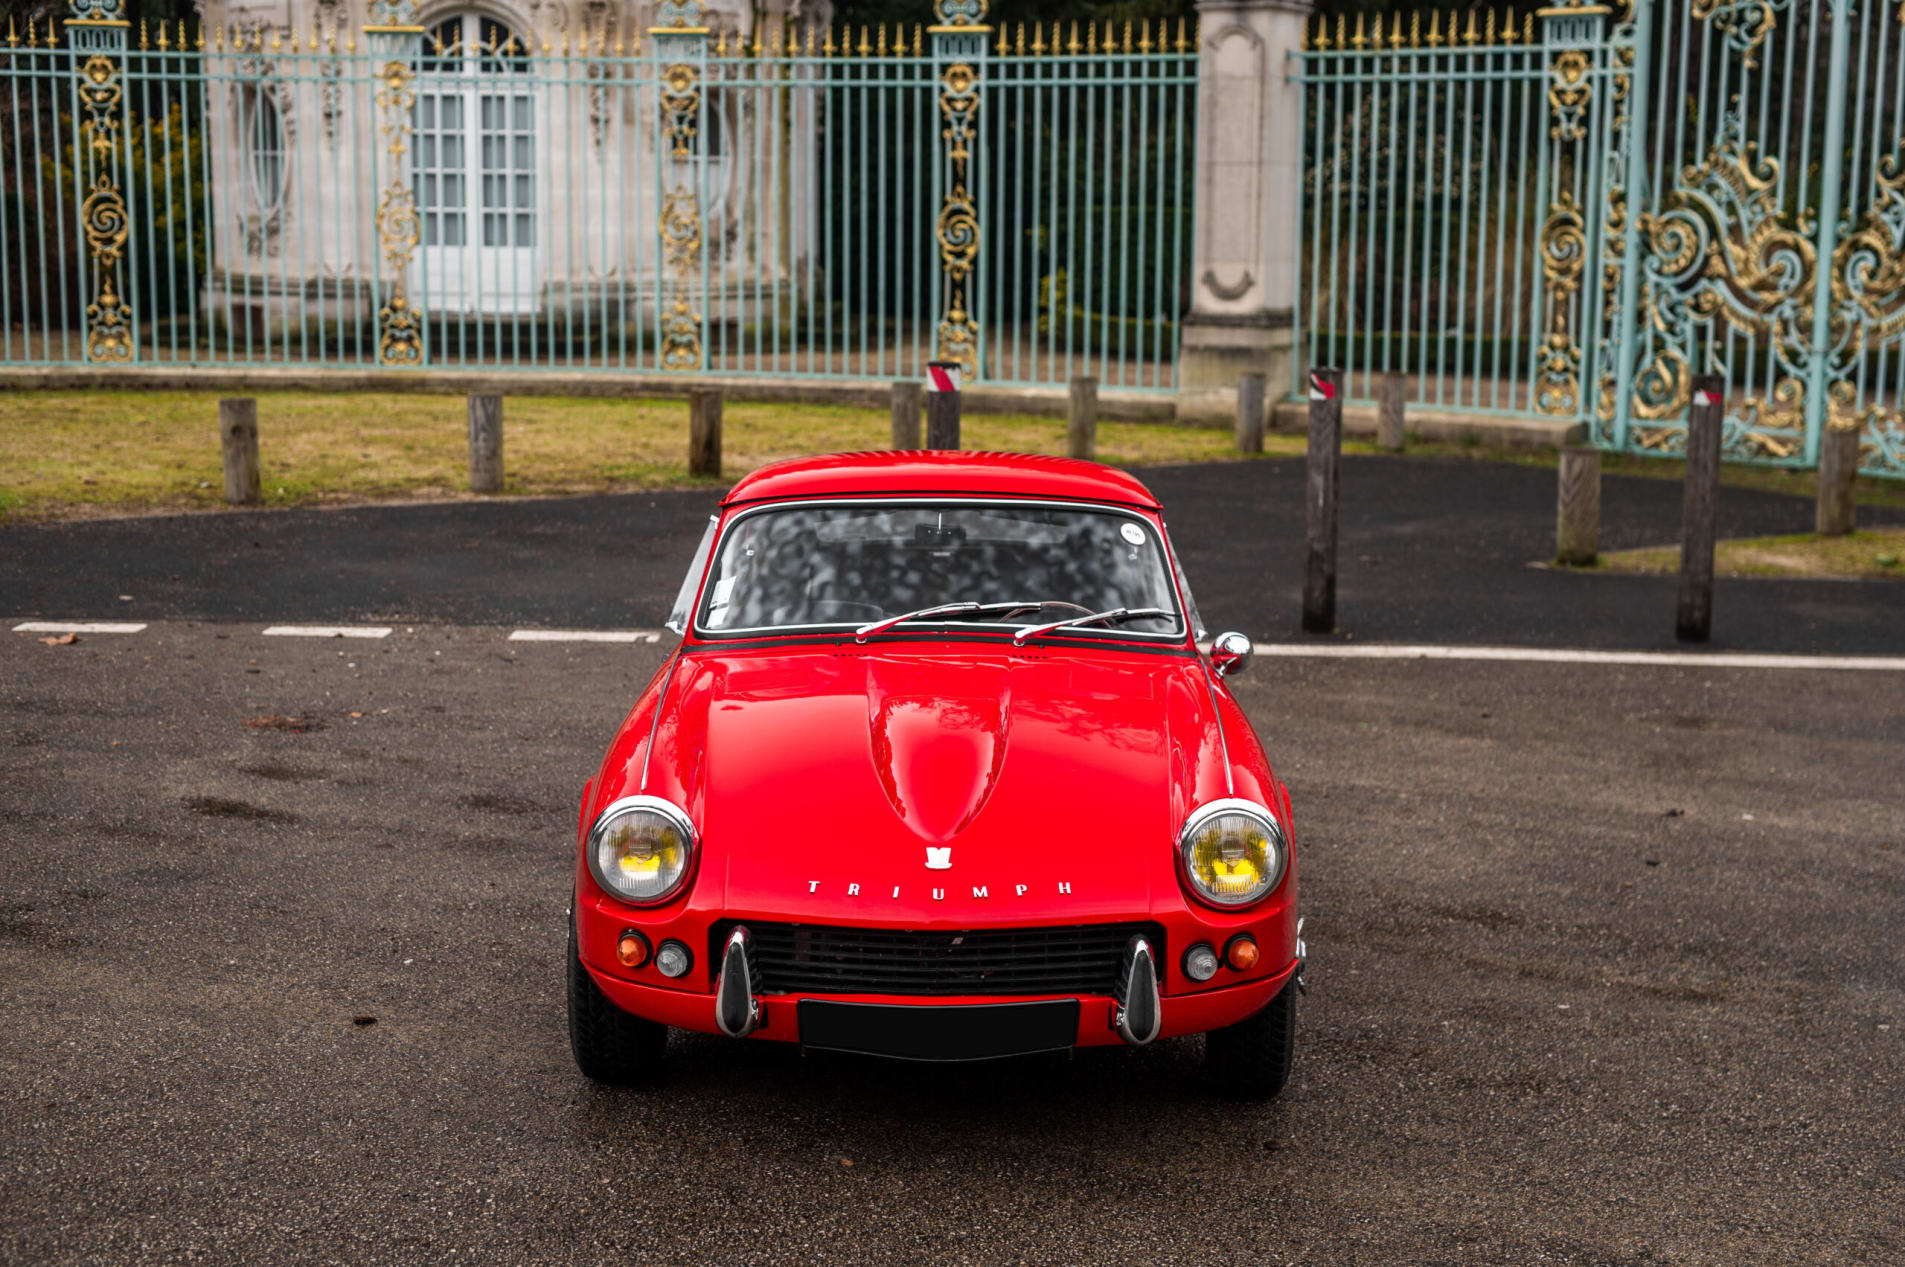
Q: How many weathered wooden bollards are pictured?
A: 12